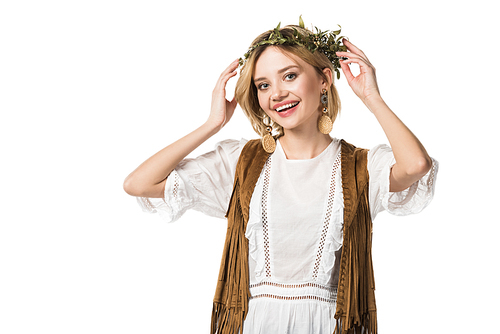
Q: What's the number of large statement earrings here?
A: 2